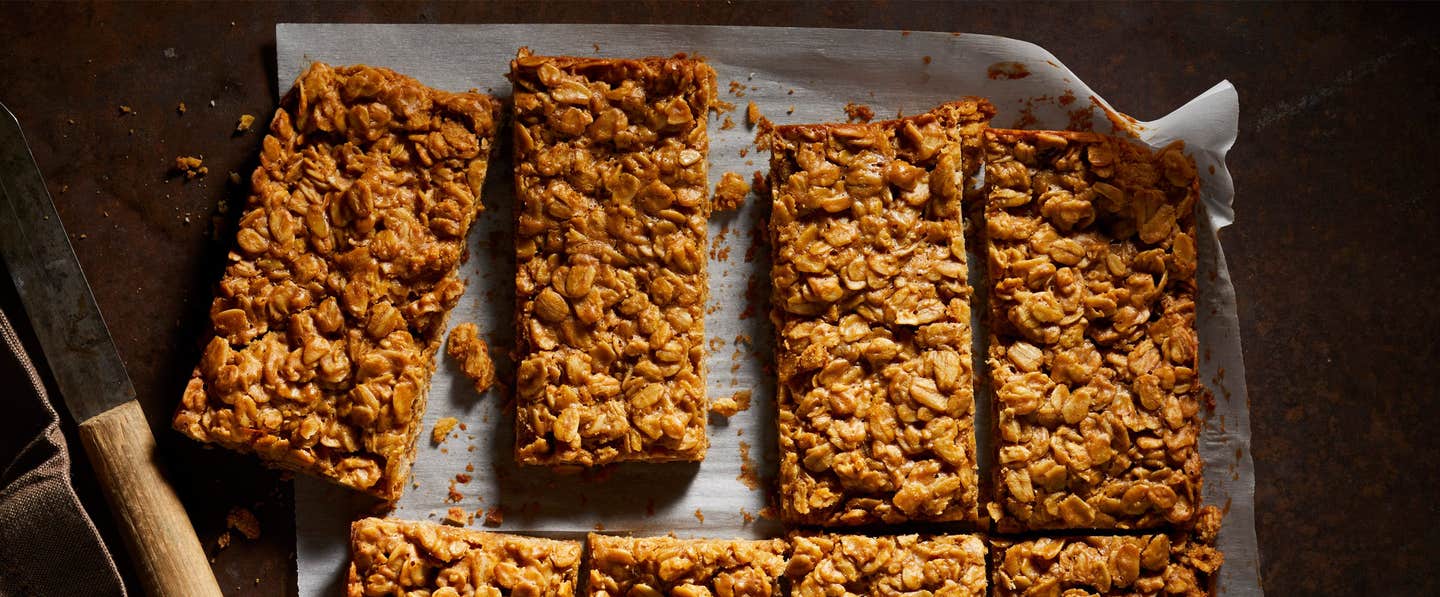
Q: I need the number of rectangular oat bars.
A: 8